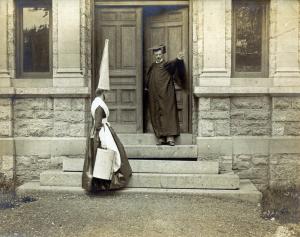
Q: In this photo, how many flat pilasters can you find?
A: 4